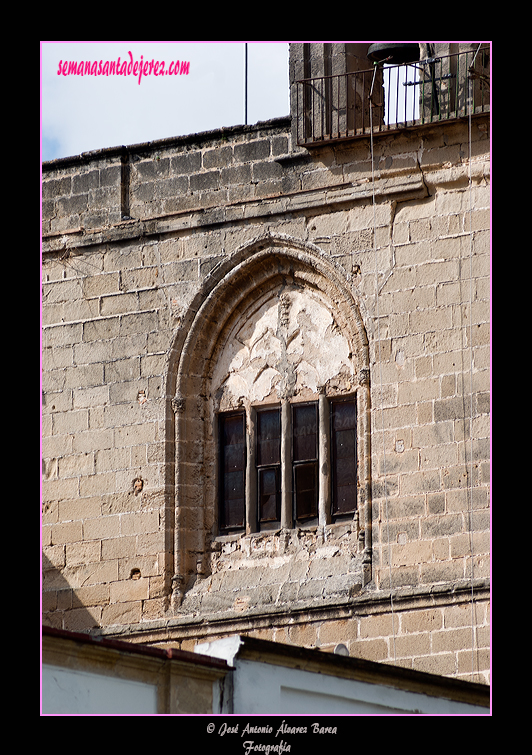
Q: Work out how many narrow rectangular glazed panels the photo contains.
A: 4